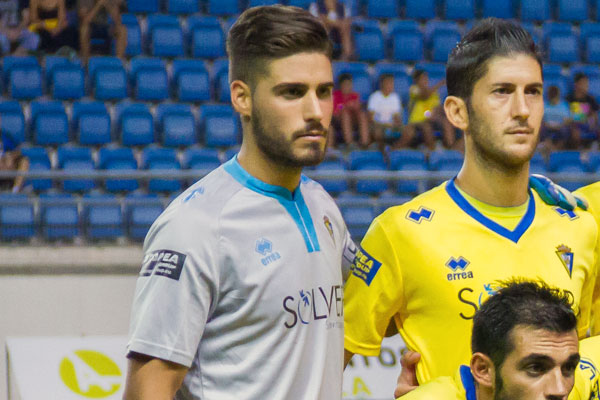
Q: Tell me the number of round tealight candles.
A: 0